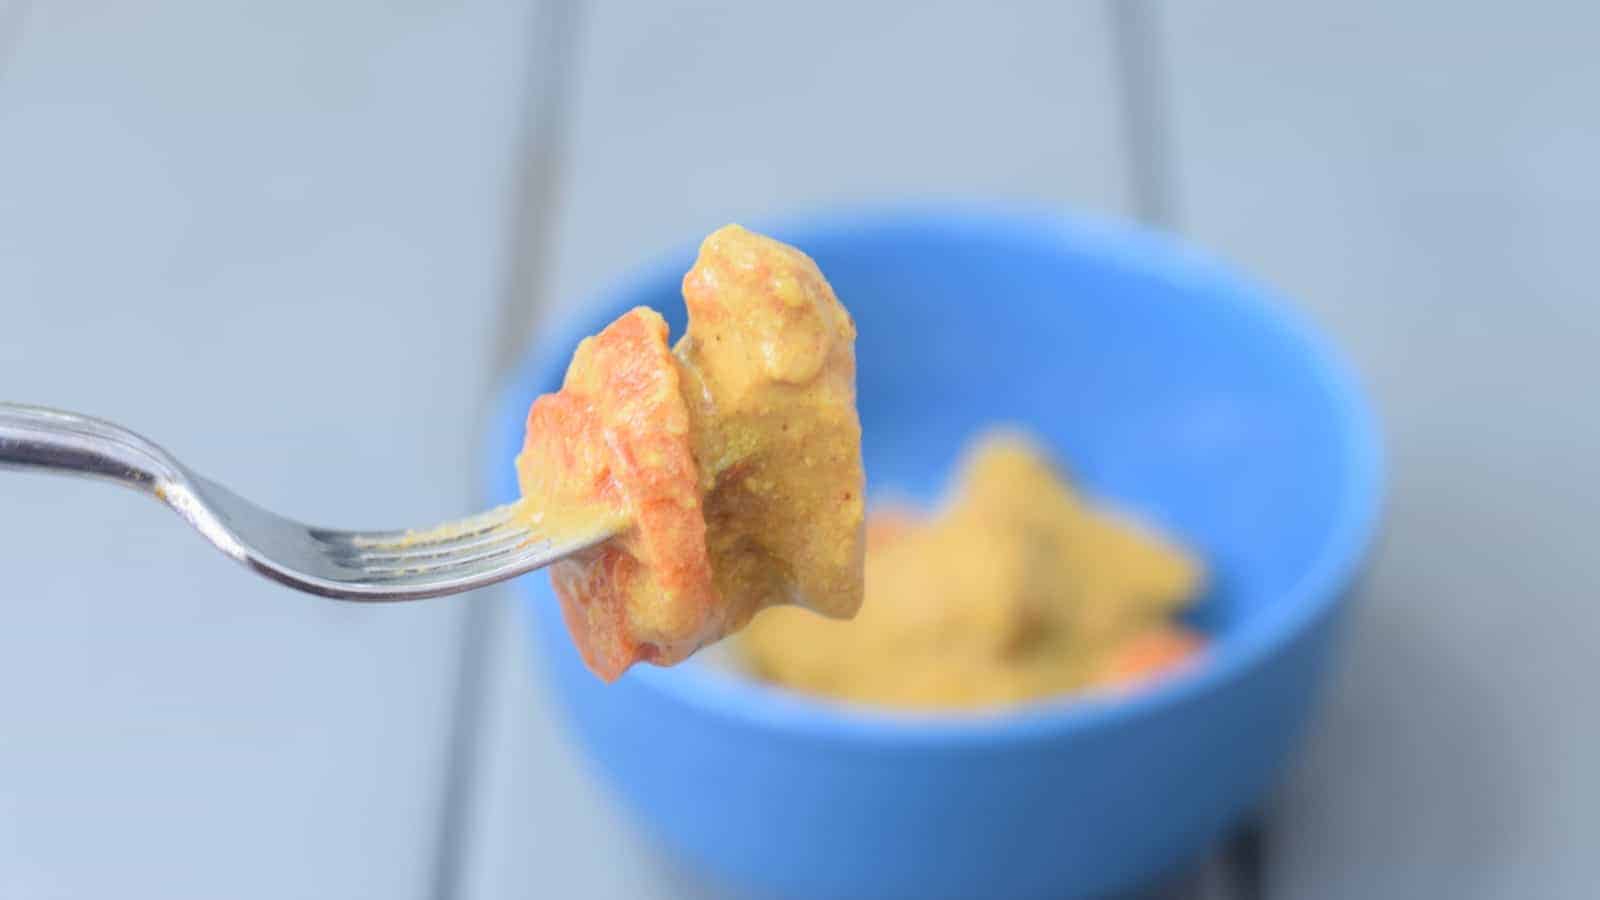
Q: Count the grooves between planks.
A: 2